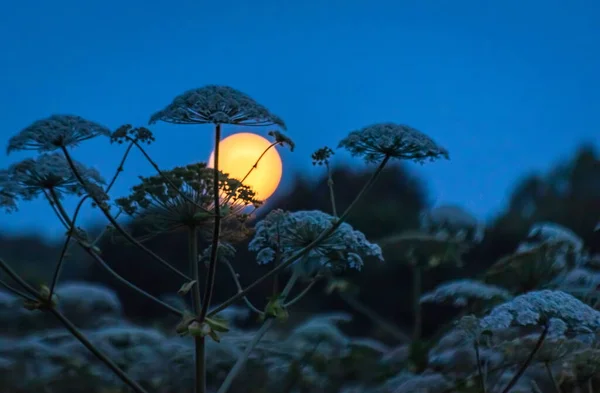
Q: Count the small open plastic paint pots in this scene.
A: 0